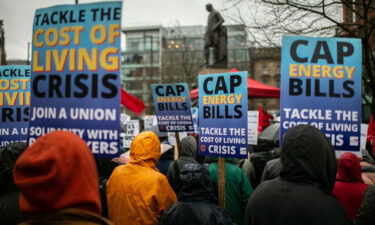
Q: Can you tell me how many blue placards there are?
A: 5